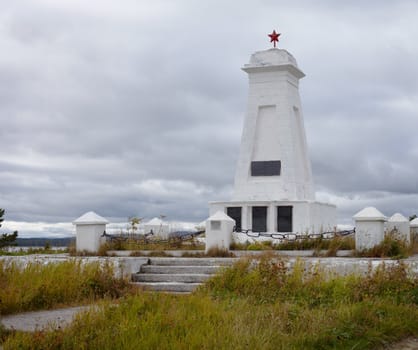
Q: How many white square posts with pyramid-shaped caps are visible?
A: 6